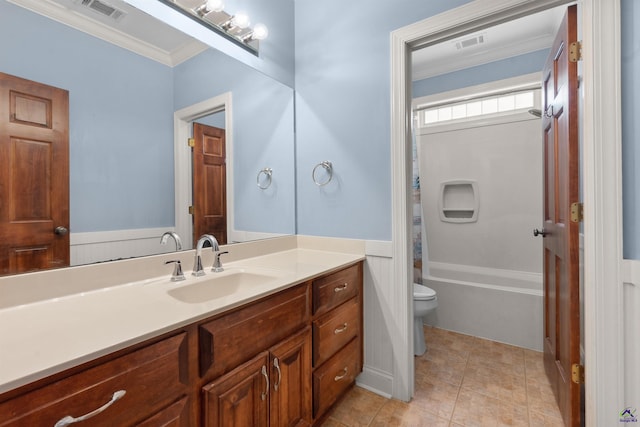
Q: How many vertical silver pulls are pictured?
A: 2